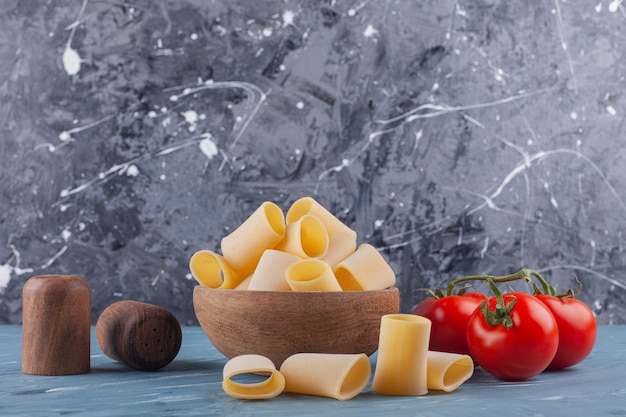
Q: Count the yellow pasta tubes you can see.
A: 11